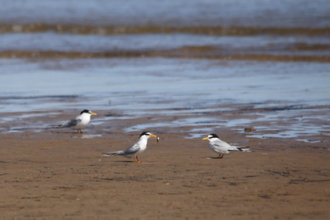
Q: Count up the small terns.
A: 3